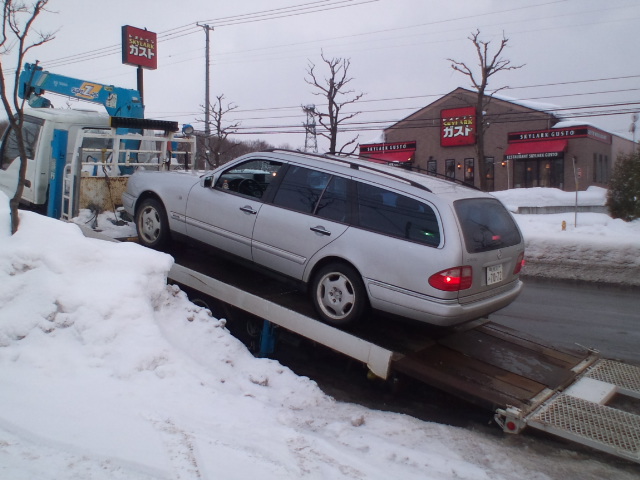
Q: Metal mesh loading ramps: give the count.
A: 2